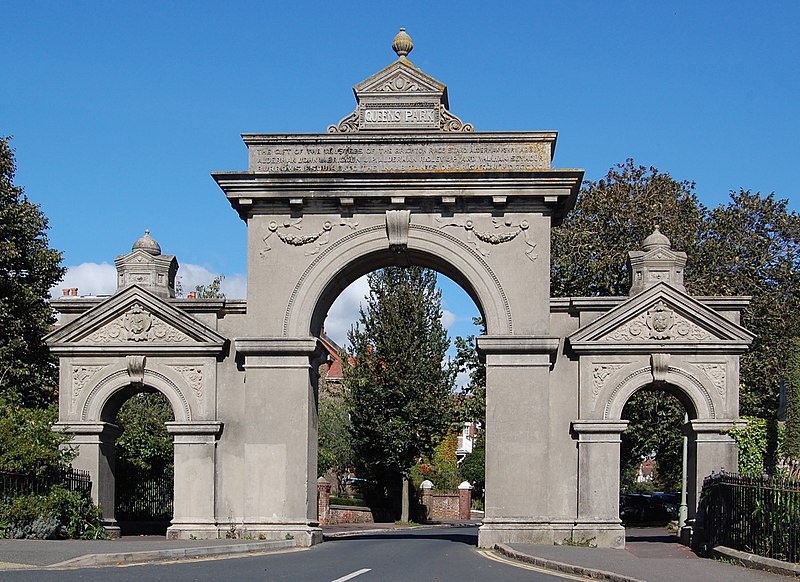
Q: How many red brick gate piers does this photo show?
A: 3